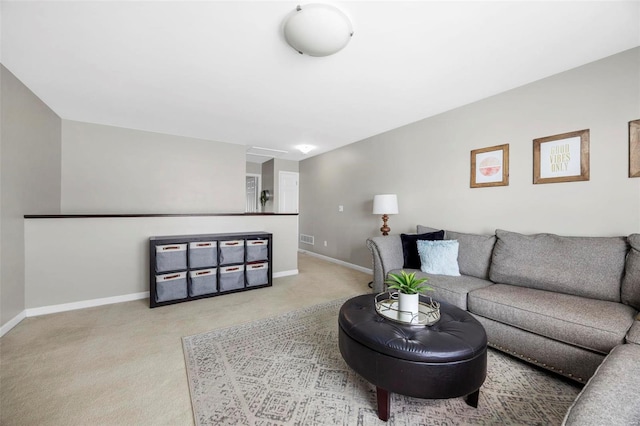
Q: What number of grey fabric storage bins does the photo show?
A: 8